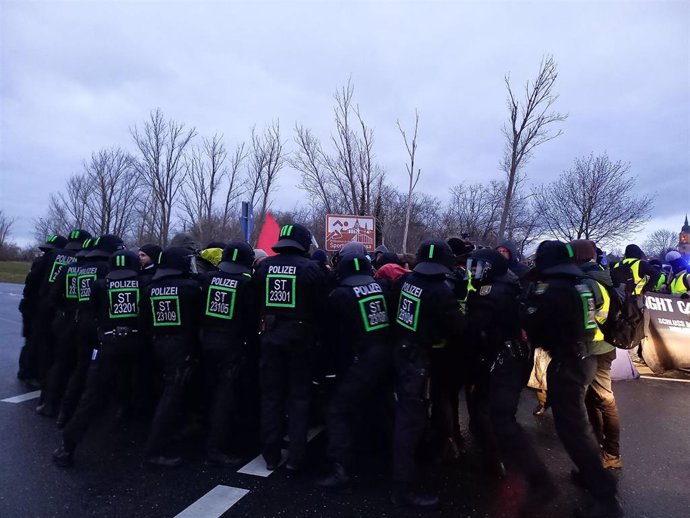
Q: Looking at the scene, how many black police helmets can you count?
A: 12